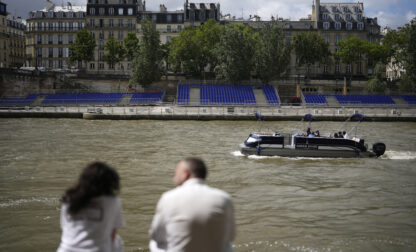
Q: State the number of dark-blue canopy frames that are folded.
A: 3